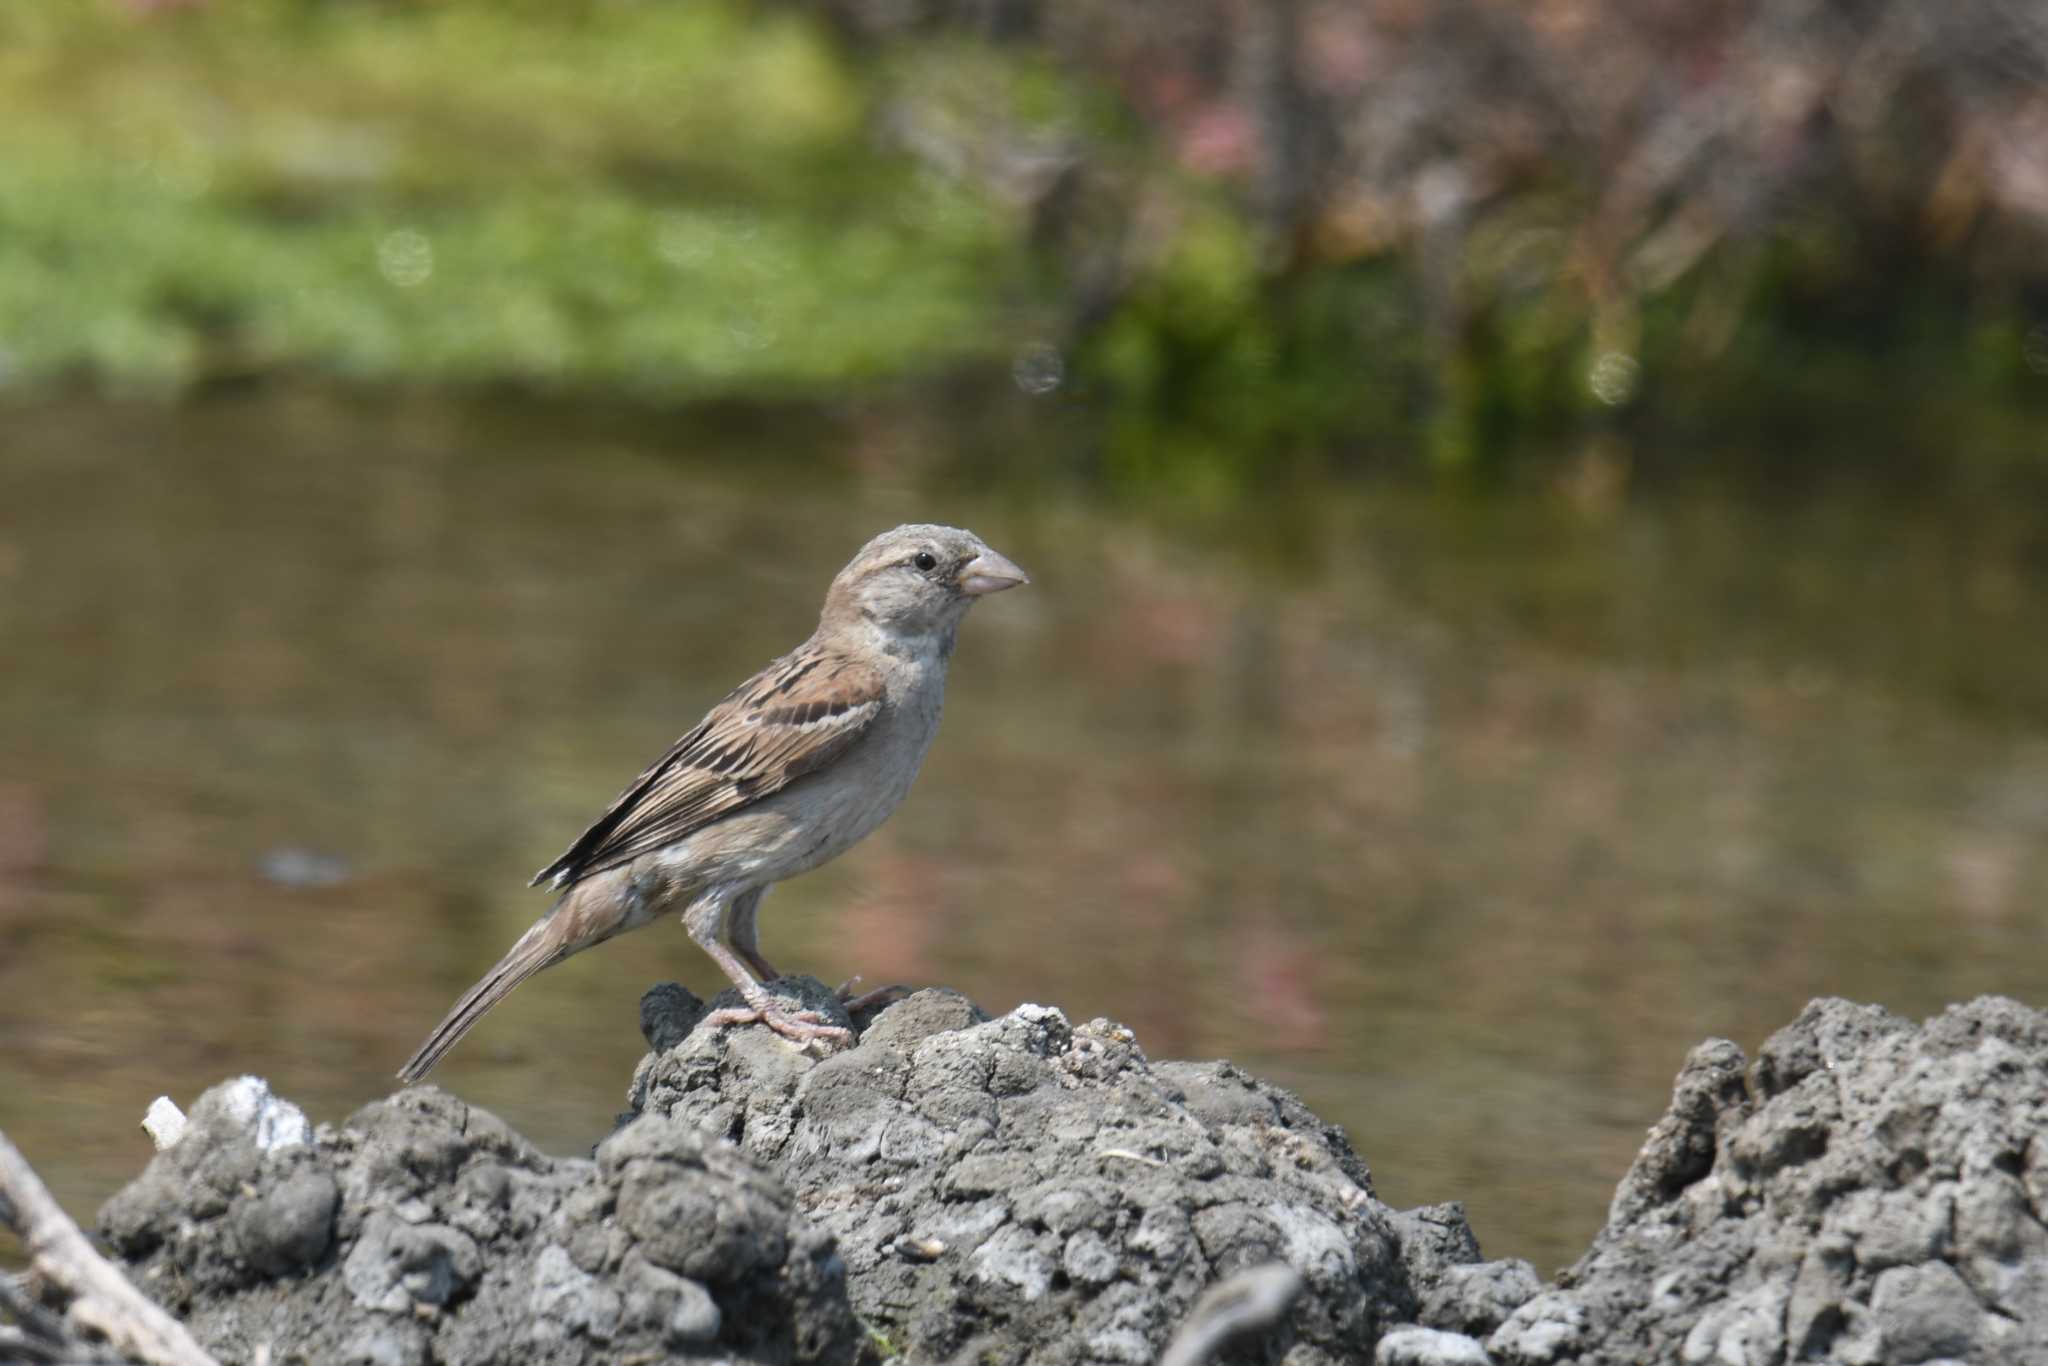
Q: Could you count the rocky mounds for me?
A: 3